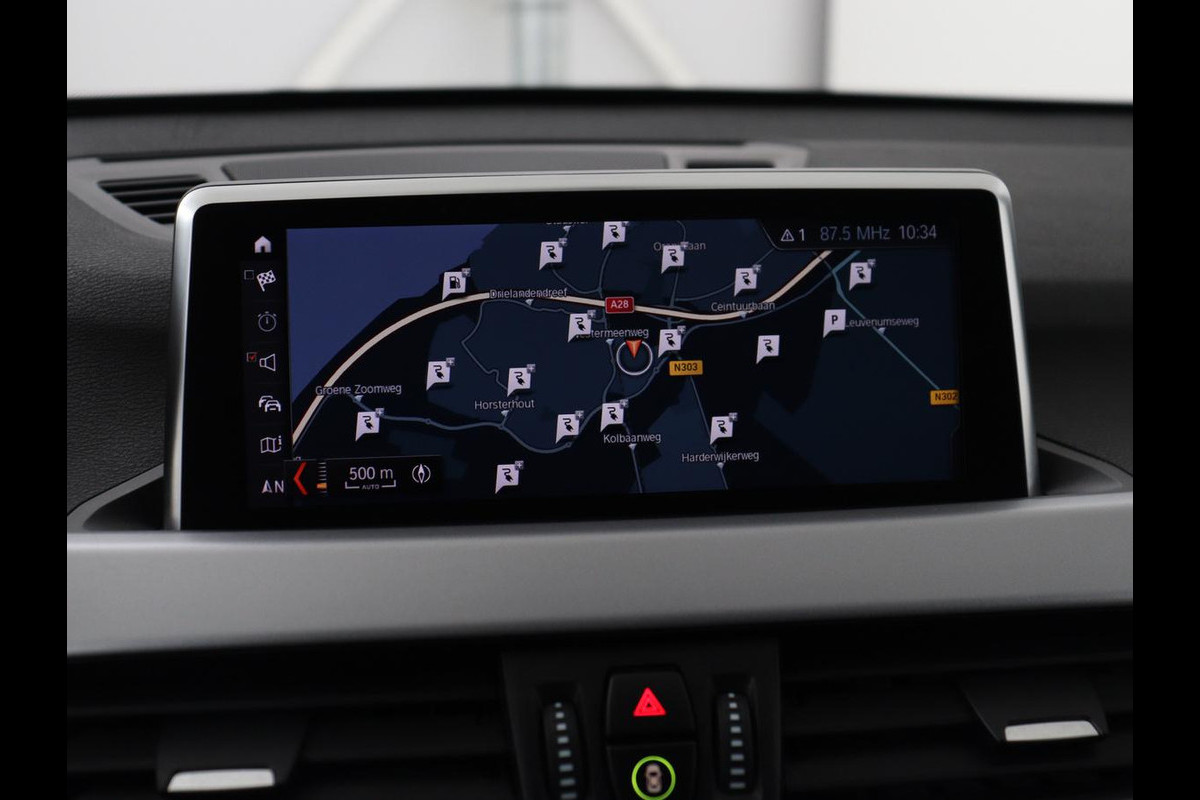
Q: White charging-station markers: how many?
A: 15